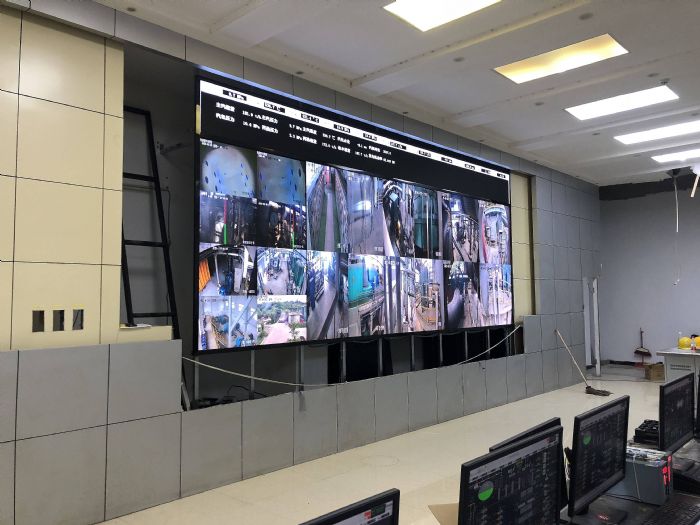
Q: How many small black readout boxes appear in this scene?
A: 11